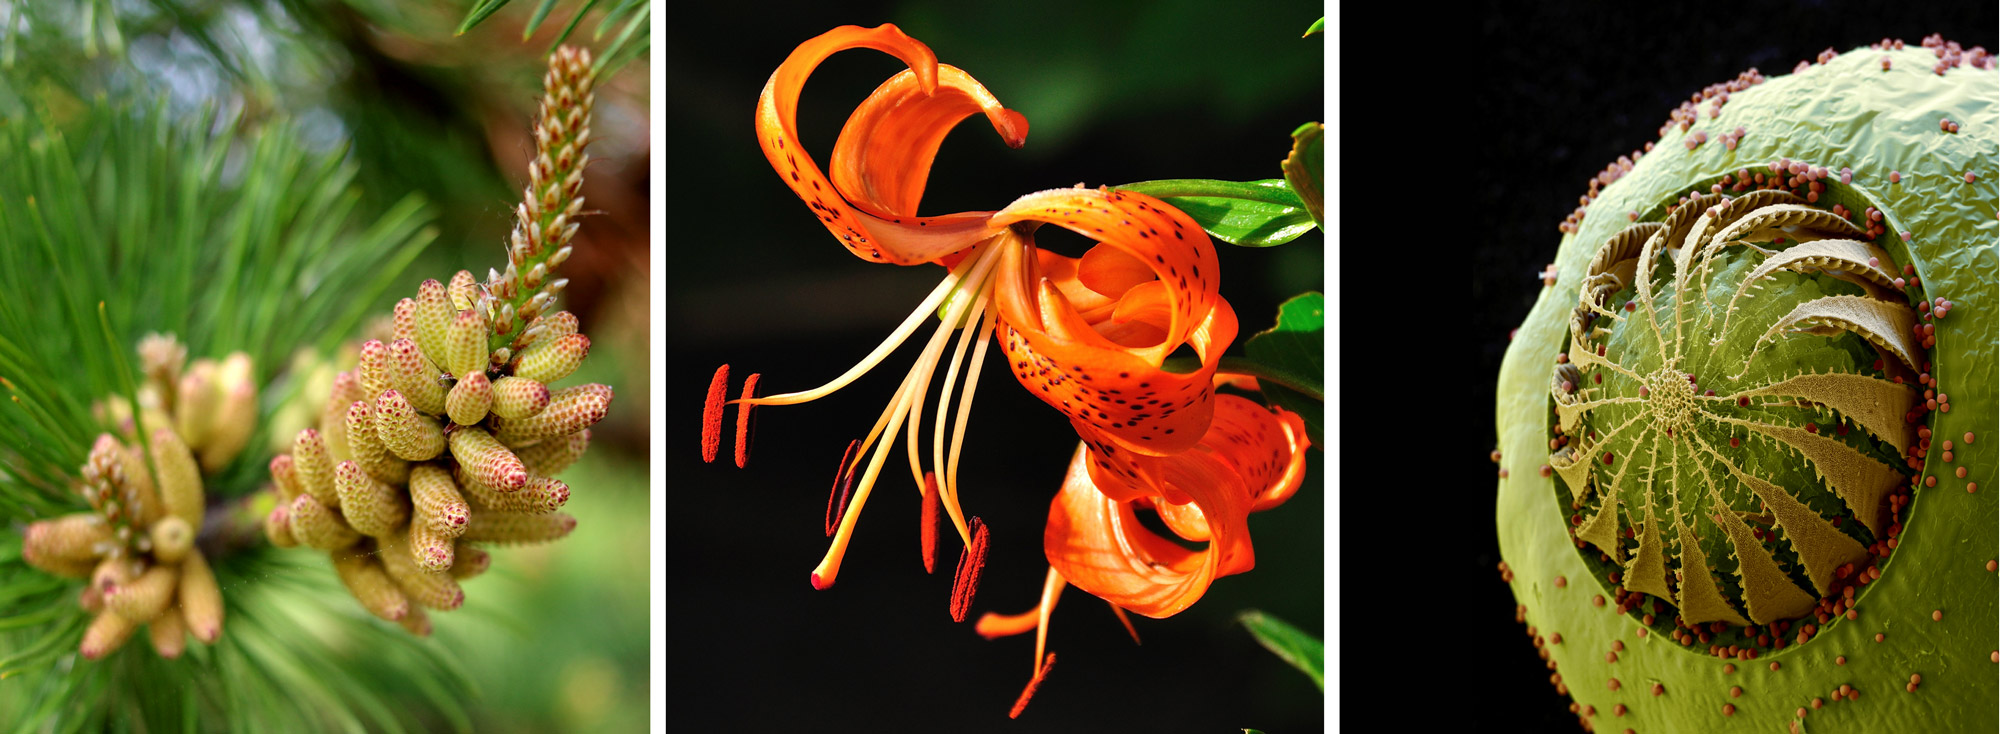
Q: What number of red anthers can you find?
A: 6